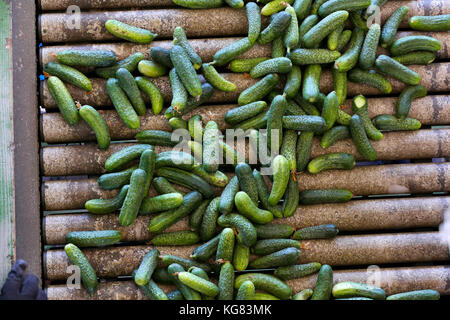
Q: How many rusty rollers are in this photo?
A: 10